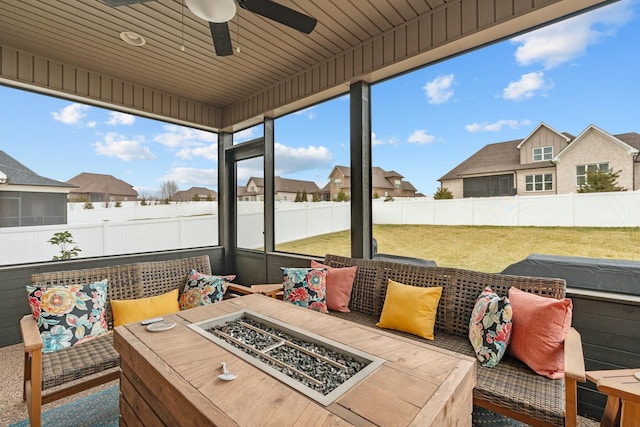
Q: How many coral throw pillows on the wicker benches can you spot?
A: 2